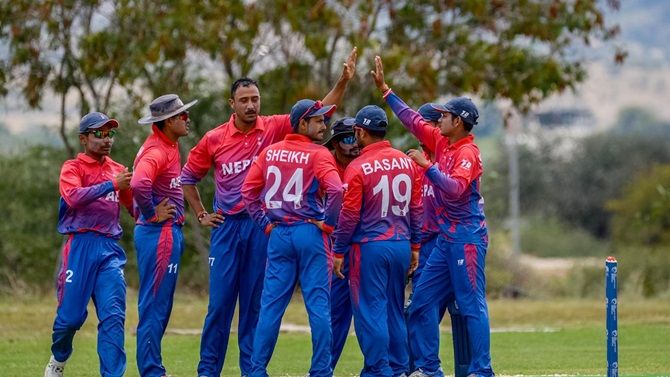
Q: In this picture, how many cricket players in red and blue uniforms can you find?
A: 8